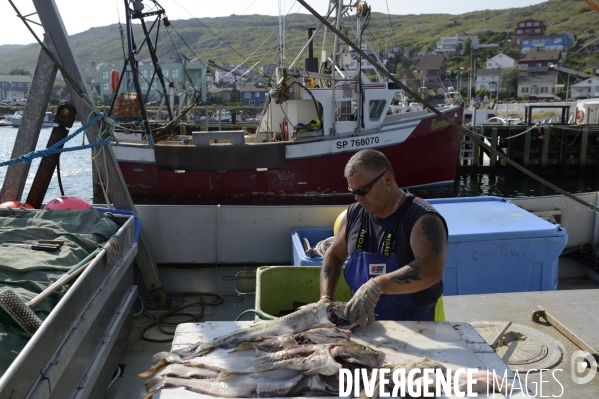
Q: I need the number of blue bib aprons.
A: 1